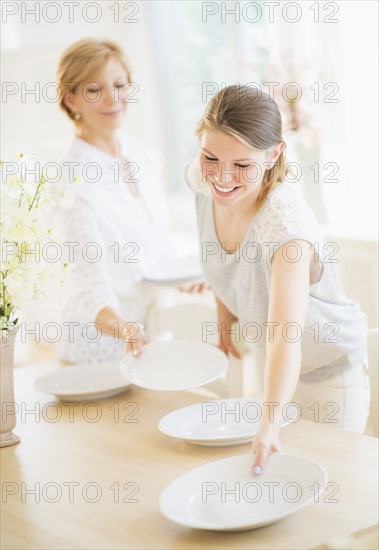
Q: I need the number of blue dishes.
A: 0